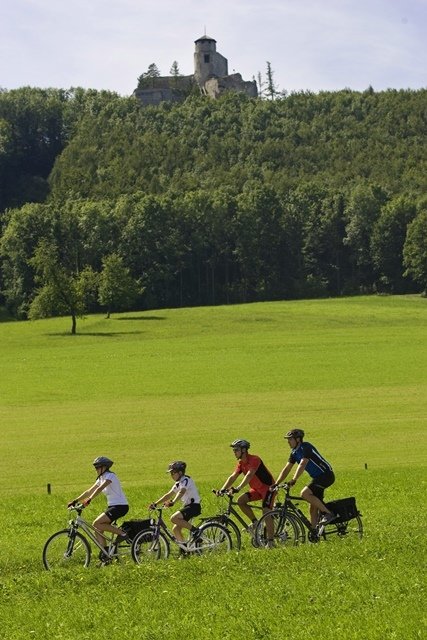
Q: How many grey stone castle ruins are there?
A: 1